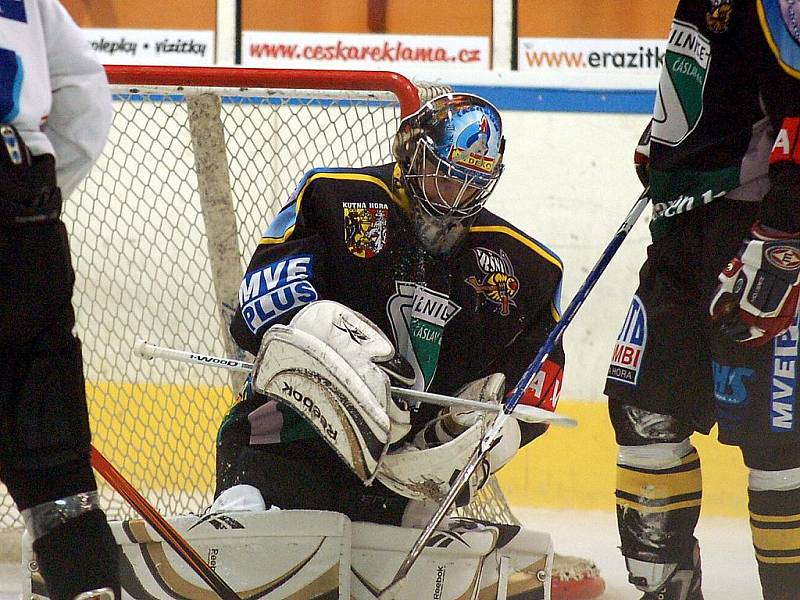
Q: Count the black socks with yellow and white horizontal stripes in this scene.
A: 2